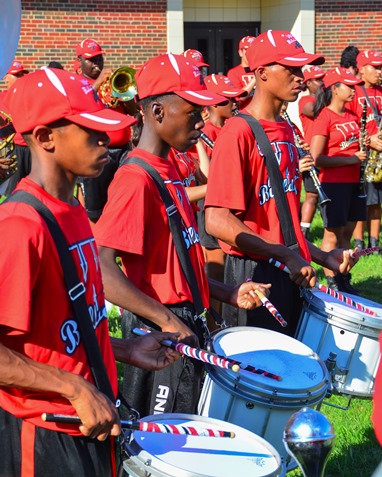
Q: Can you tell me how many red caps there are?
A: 11